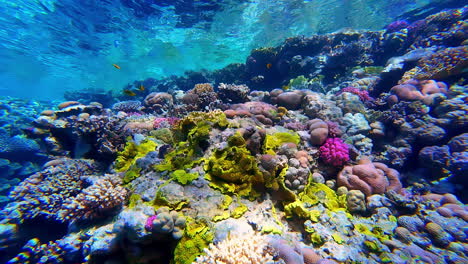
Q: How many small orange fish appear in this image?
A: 4